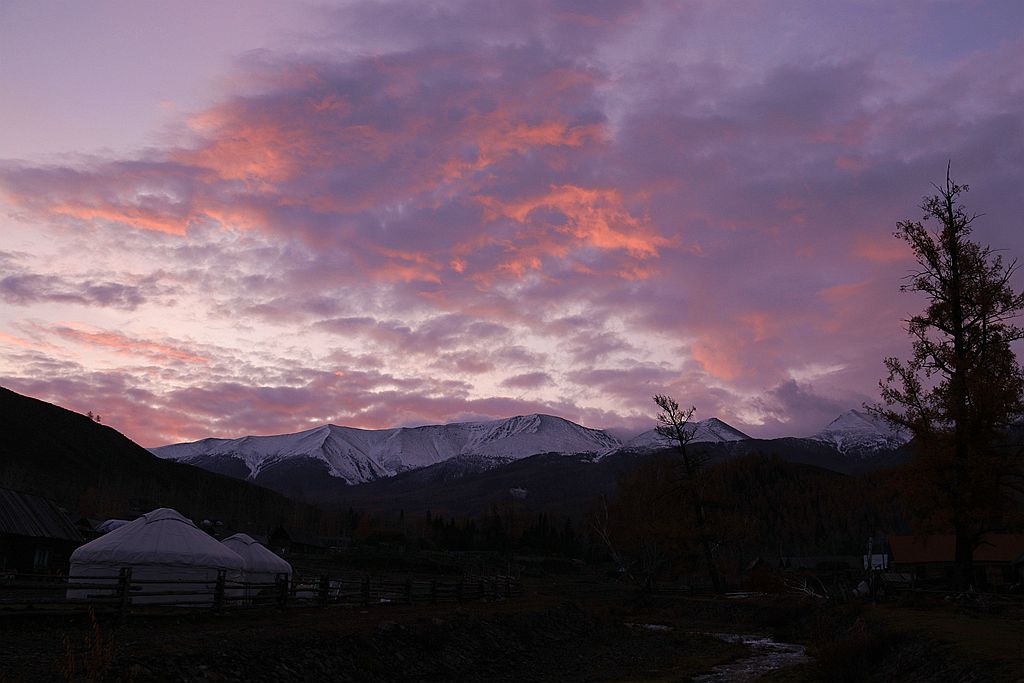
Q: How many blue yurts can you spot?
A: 0